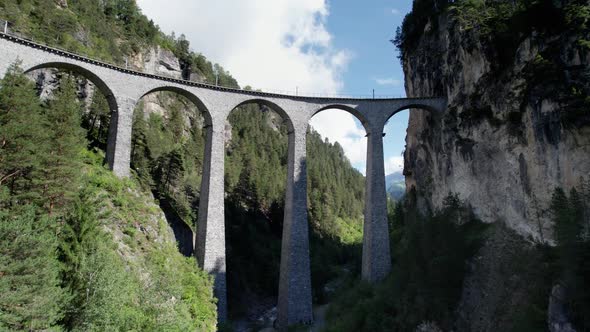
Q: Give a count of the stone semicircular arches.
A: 5